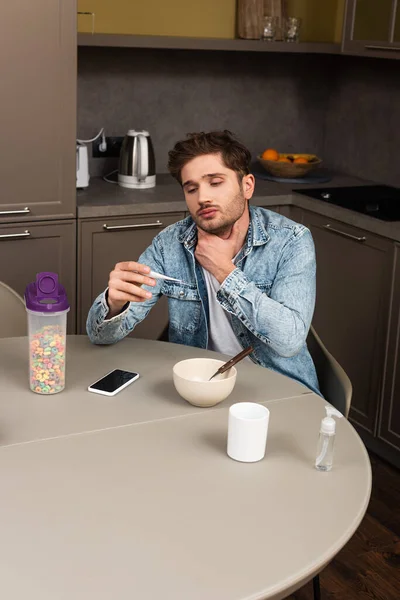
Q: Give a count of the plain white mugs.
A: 1